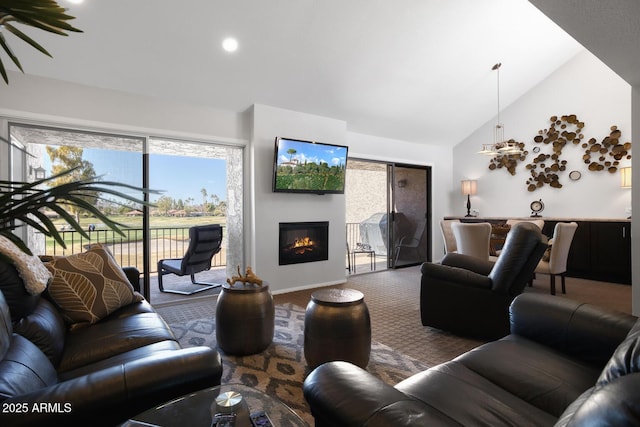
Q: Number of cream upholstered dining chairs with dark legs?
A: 4